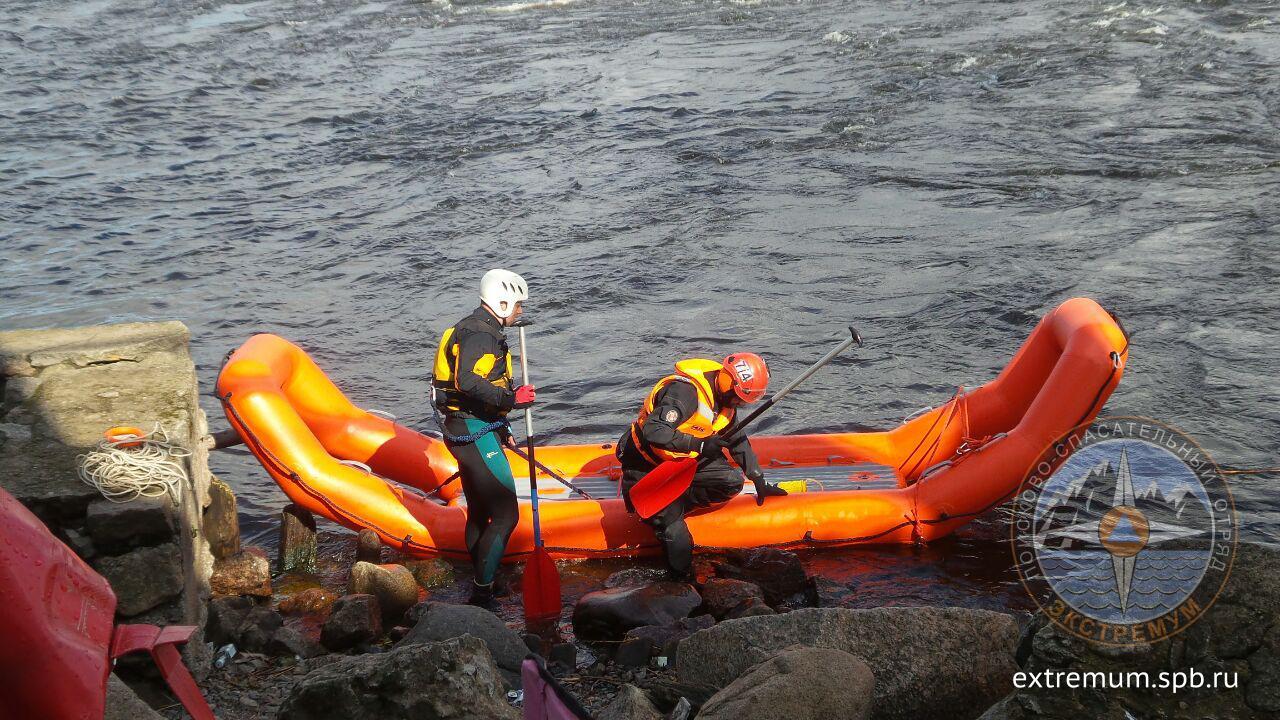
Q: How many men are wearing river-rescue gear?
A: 2